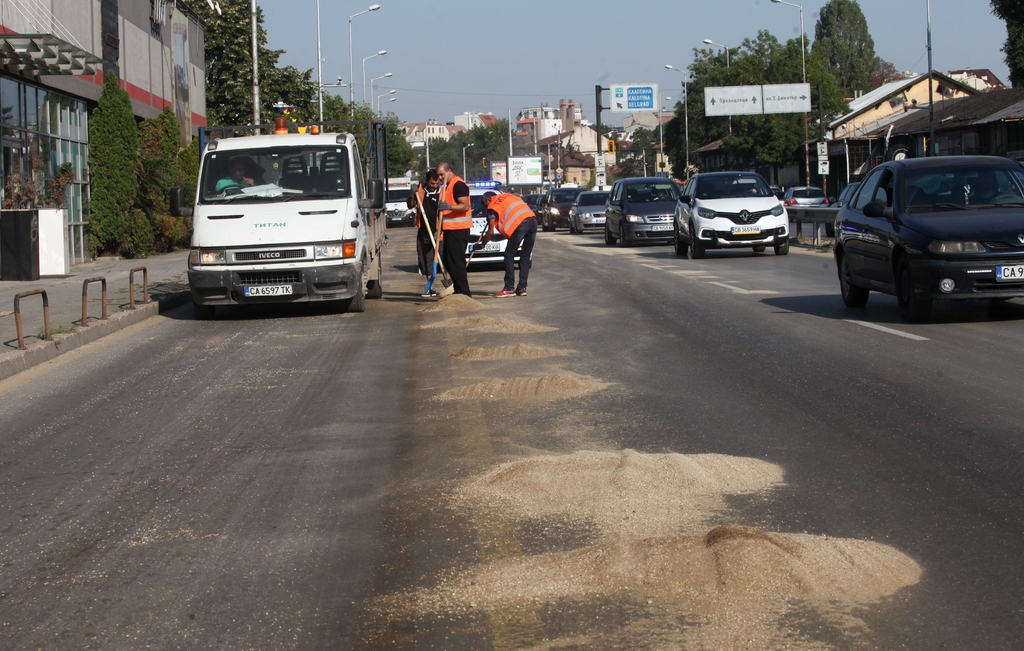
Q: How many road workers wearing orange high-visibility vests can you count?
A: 3